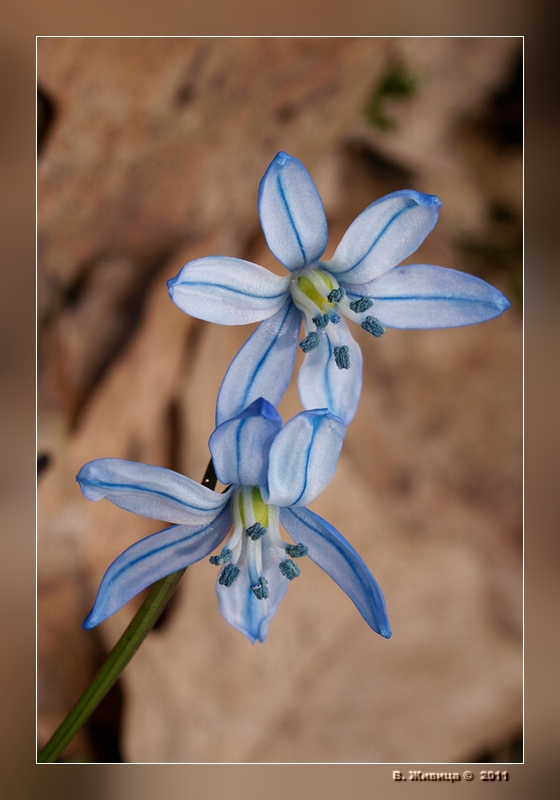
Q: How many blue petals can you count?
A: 12